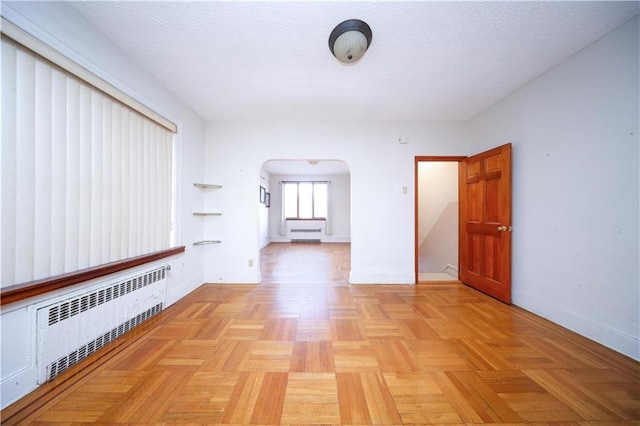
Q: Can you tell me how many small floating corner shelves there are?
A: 3